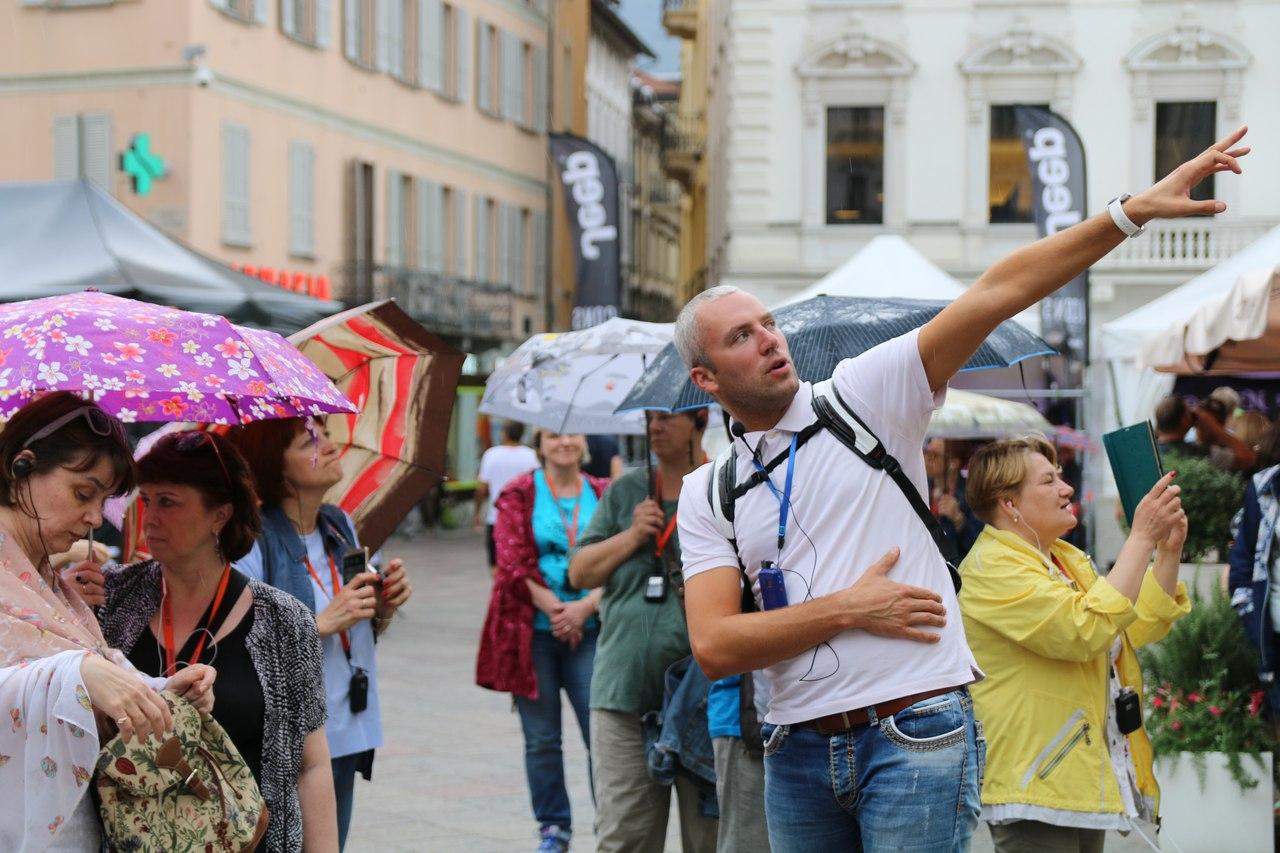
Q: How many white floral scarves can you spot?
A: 1